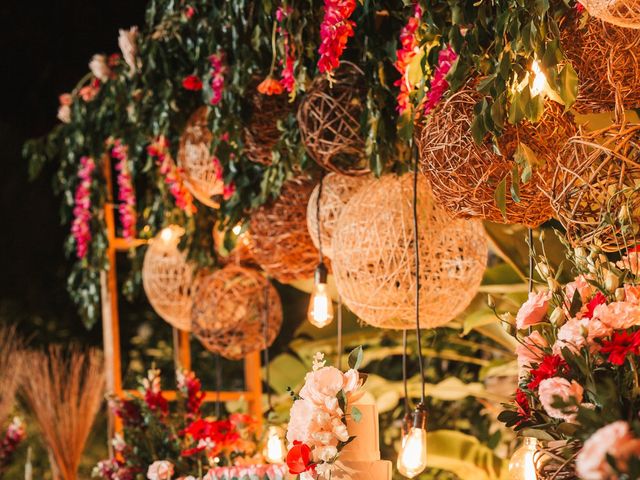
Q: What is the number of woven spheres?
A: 12